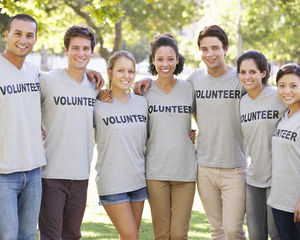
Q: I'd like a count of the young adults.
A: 7